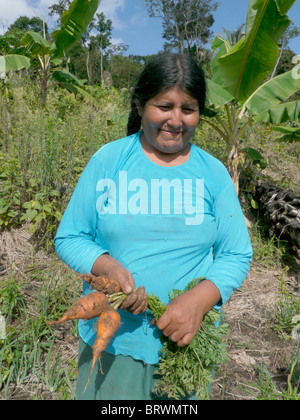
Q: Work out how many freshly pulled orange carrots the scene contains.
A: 3